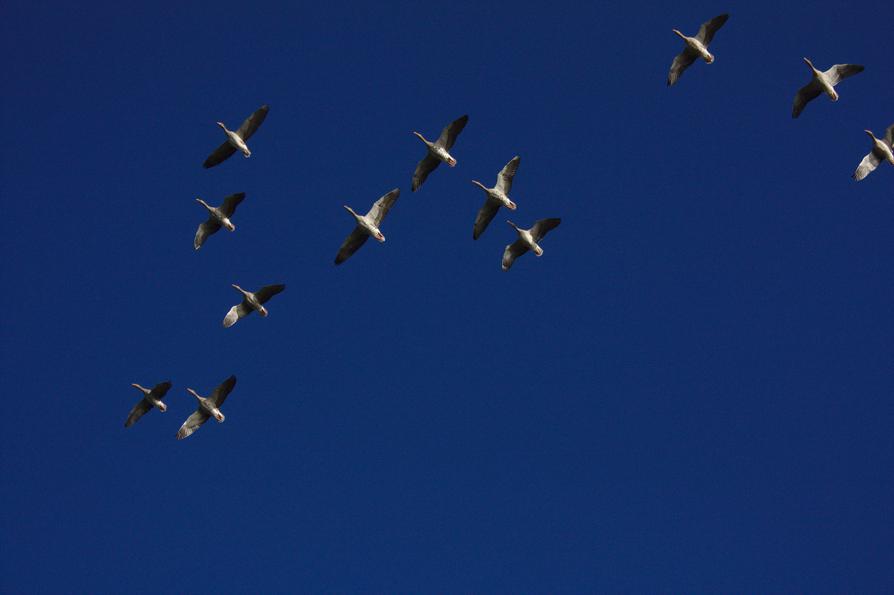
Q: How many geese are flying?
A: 12